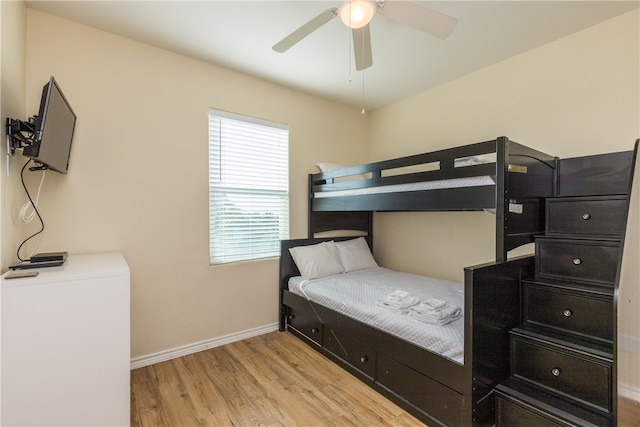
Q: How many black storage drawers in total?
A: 8